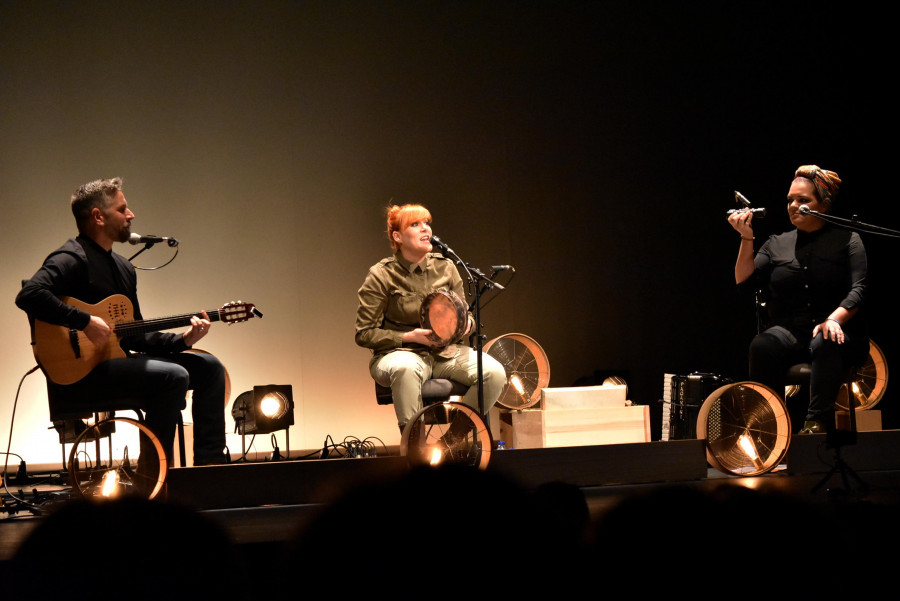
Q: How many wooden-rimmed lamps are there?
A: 6